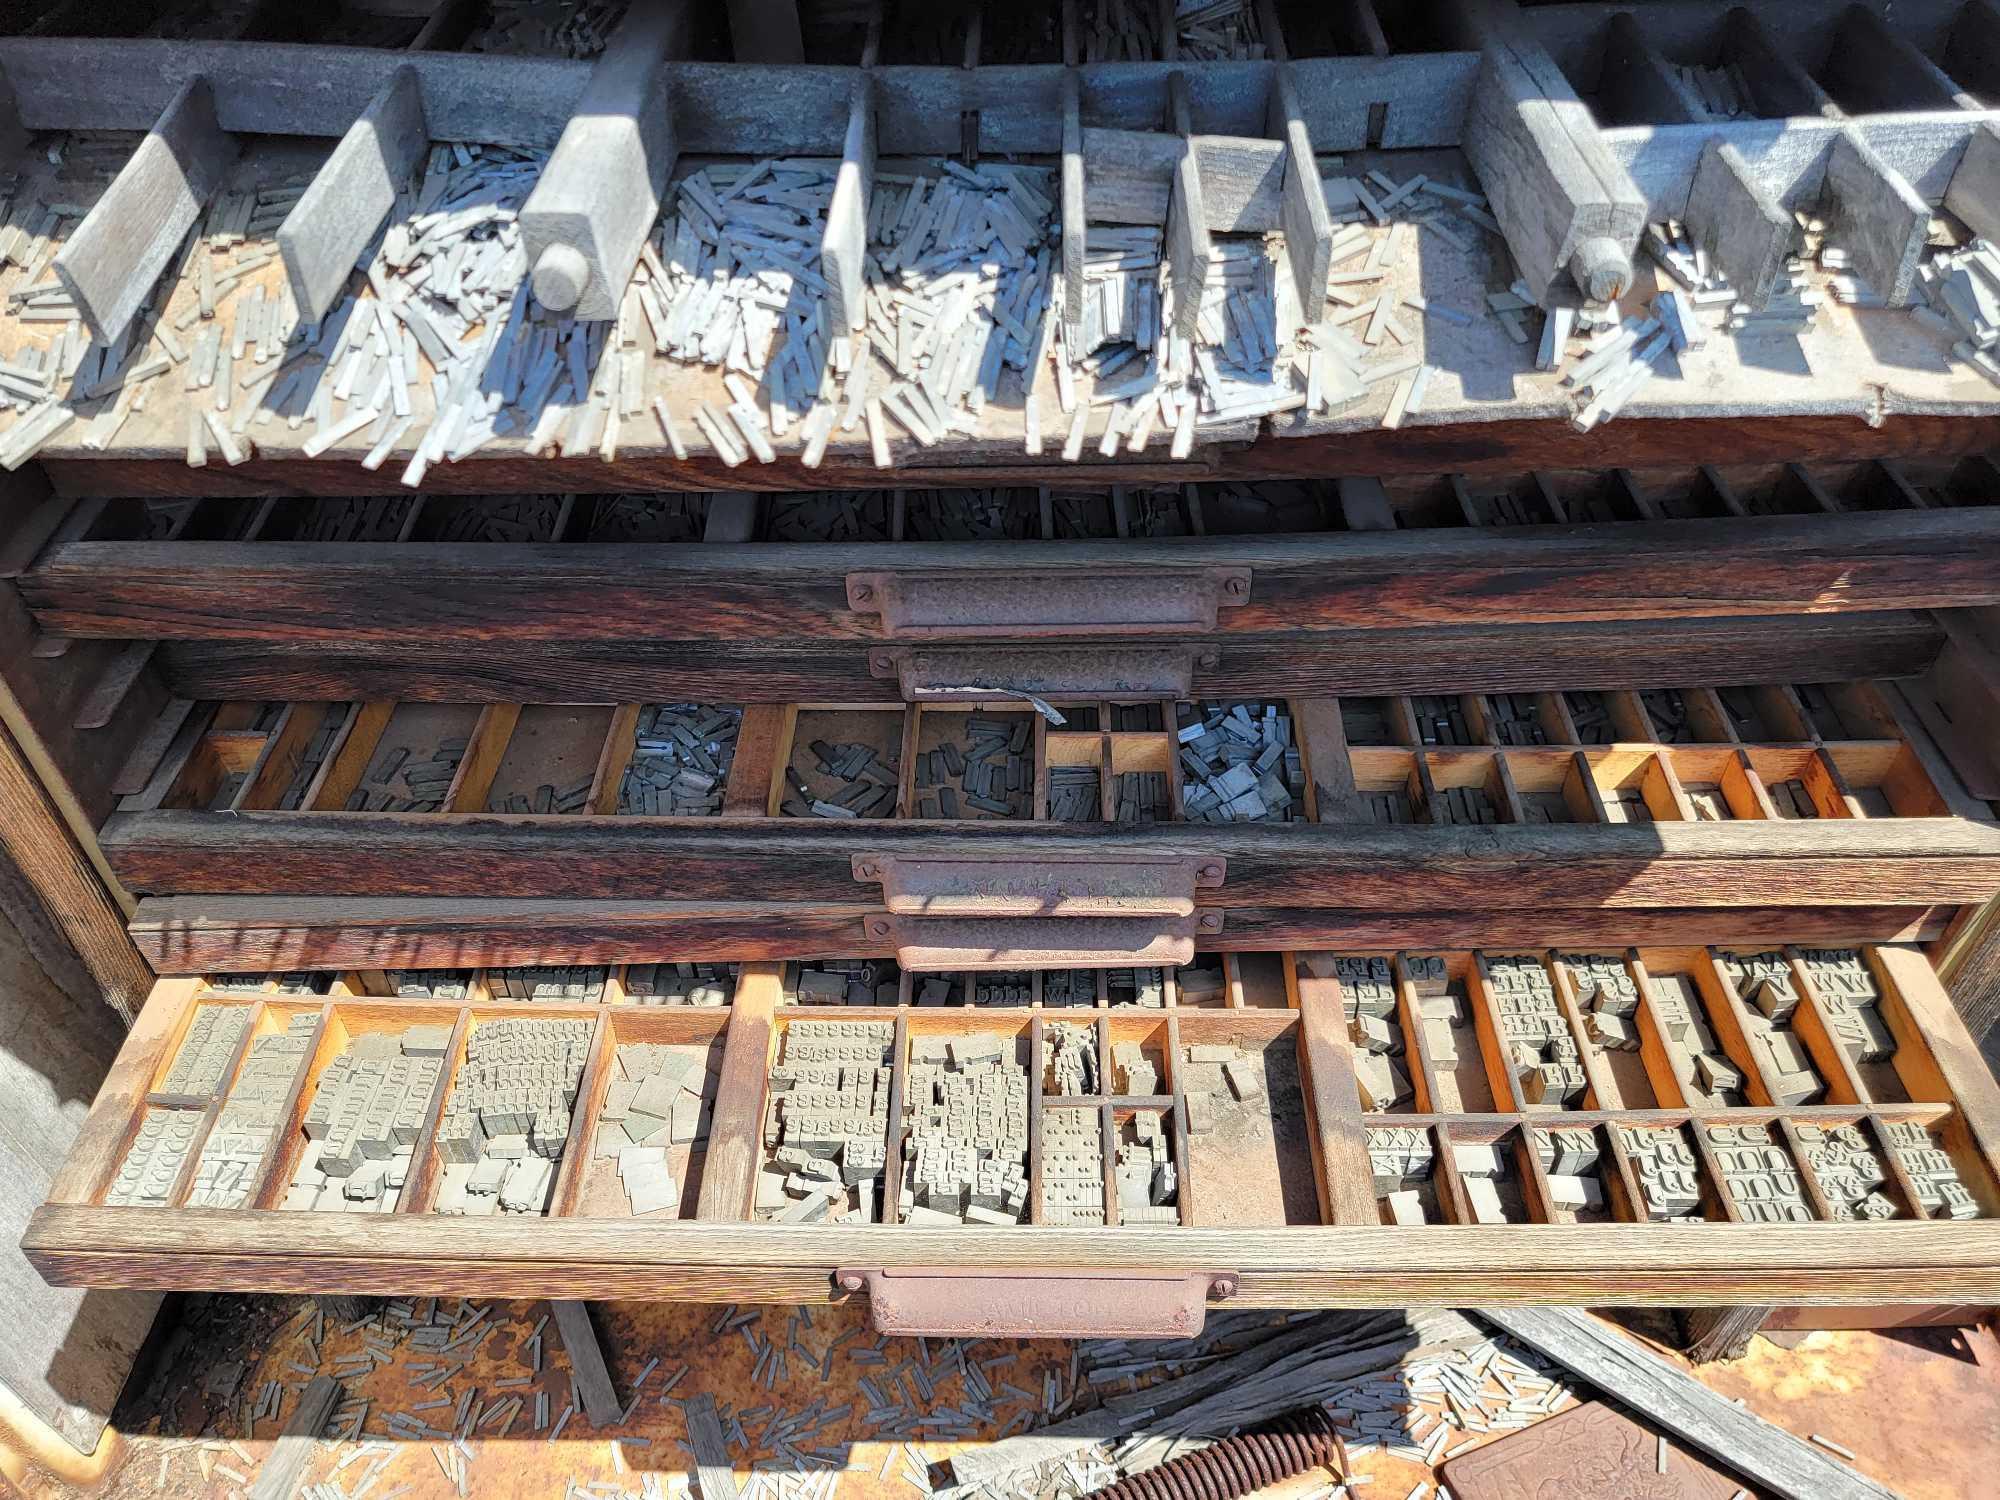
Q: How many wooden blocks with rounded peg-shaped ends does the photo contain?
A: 2